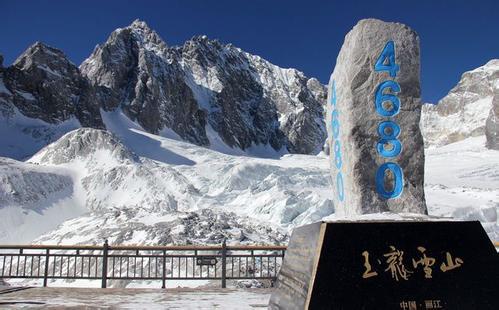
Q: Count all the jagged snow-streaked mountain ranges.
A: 1